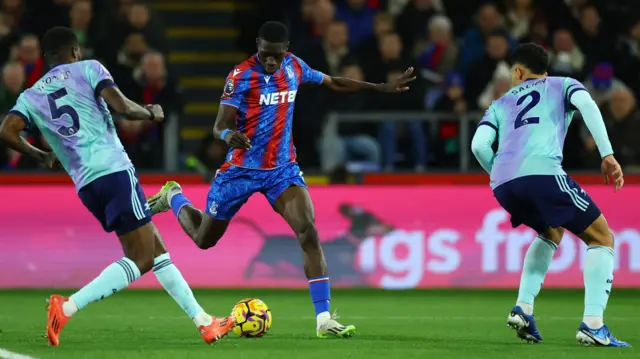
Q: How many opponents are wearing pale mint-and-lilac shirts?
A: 2